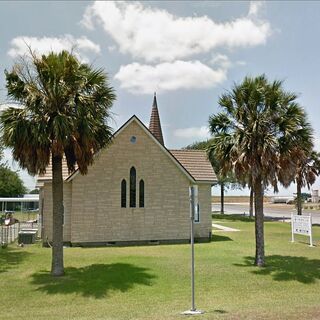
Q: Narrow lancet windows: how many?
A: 3